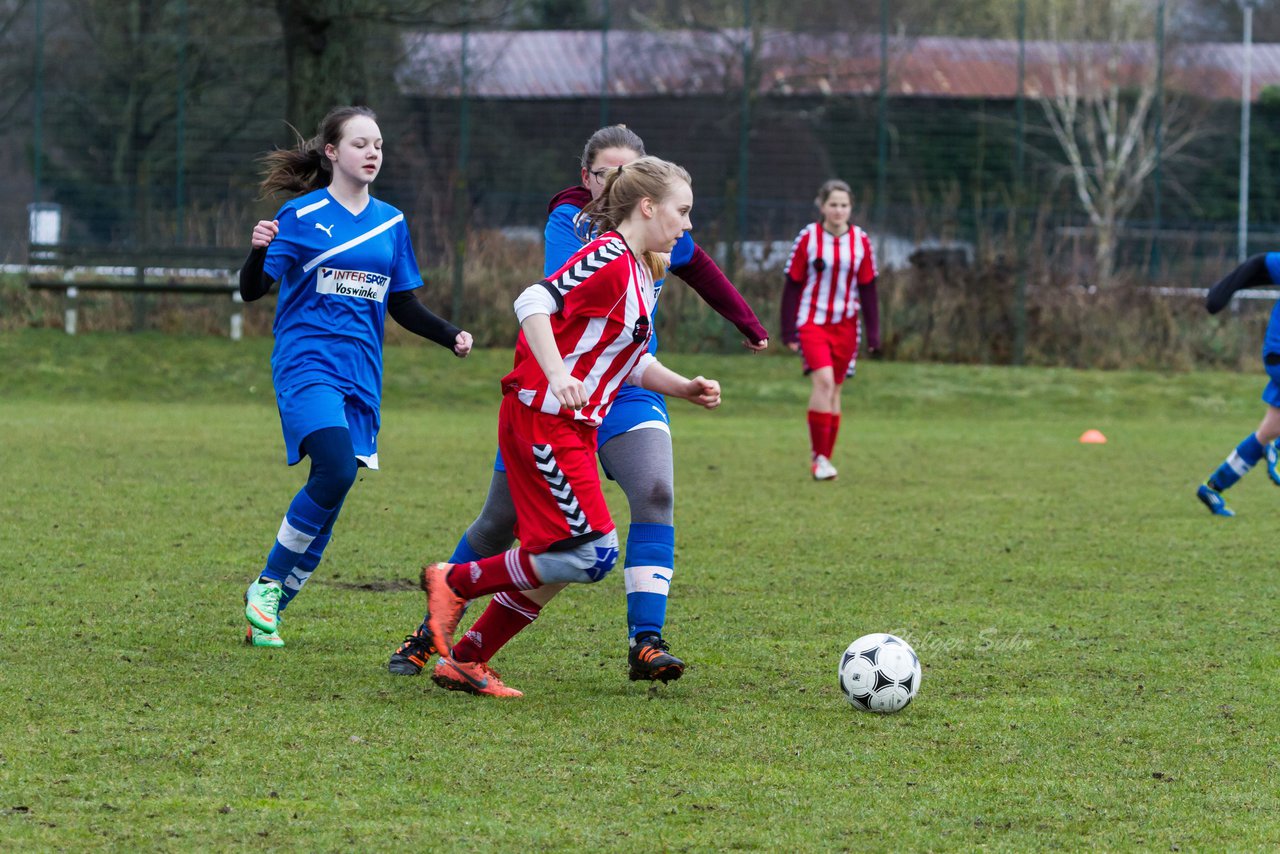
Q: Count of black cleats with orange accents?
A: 2